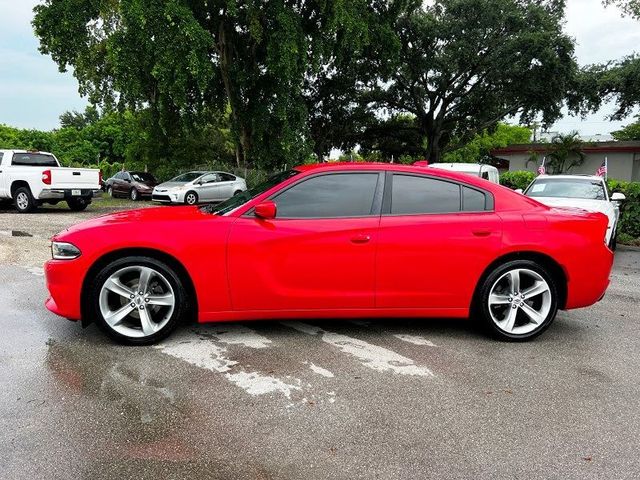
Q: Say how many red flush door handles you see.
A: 2